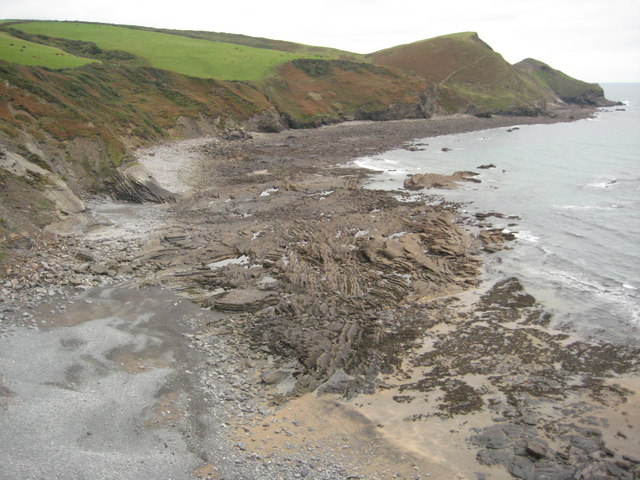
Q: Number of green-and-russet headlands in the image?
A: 2